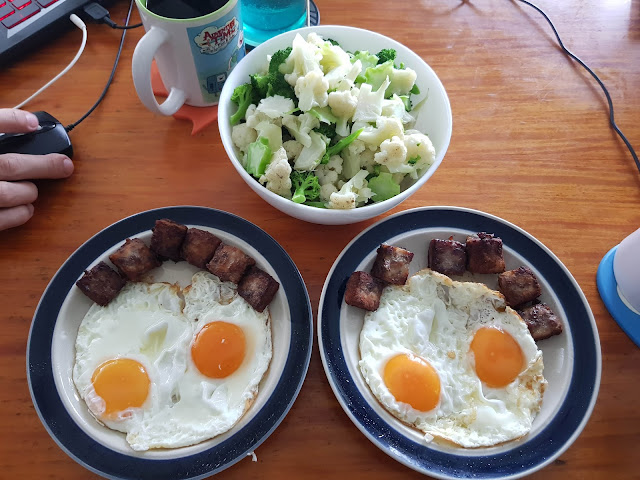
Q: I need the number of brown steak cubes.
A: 12